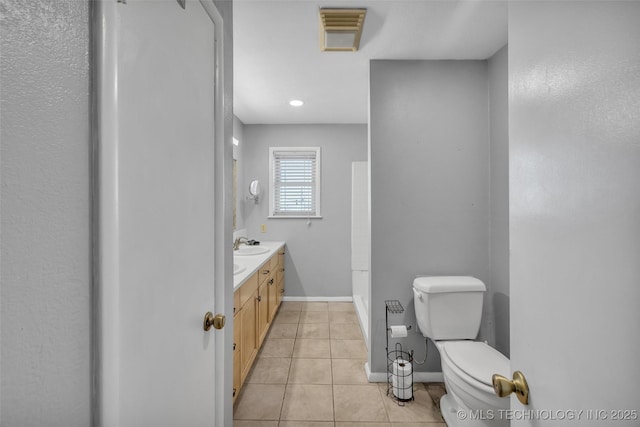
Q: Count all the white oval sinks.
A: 2